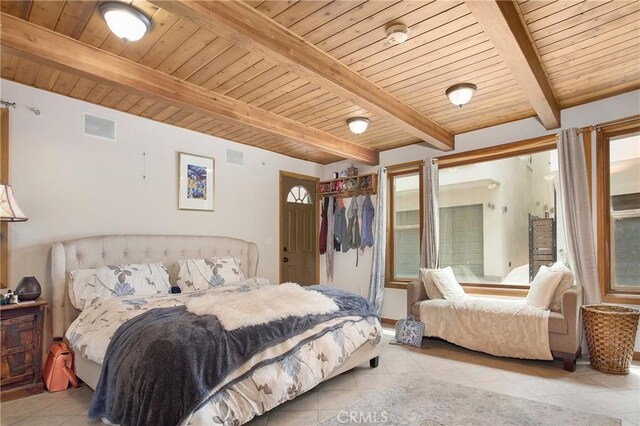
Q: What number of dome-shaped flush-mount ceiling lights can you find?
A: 3